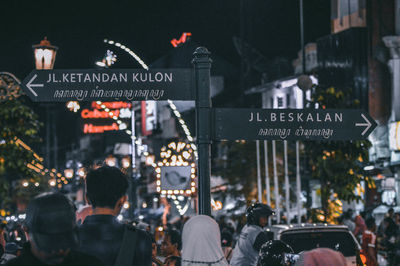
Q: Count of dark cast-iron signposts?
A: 1